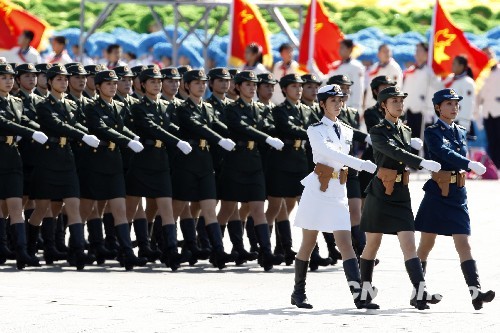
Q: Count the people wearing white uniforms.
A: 1